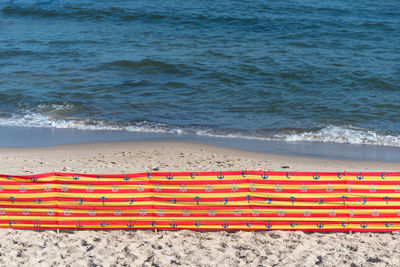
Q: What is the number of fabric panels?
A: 5